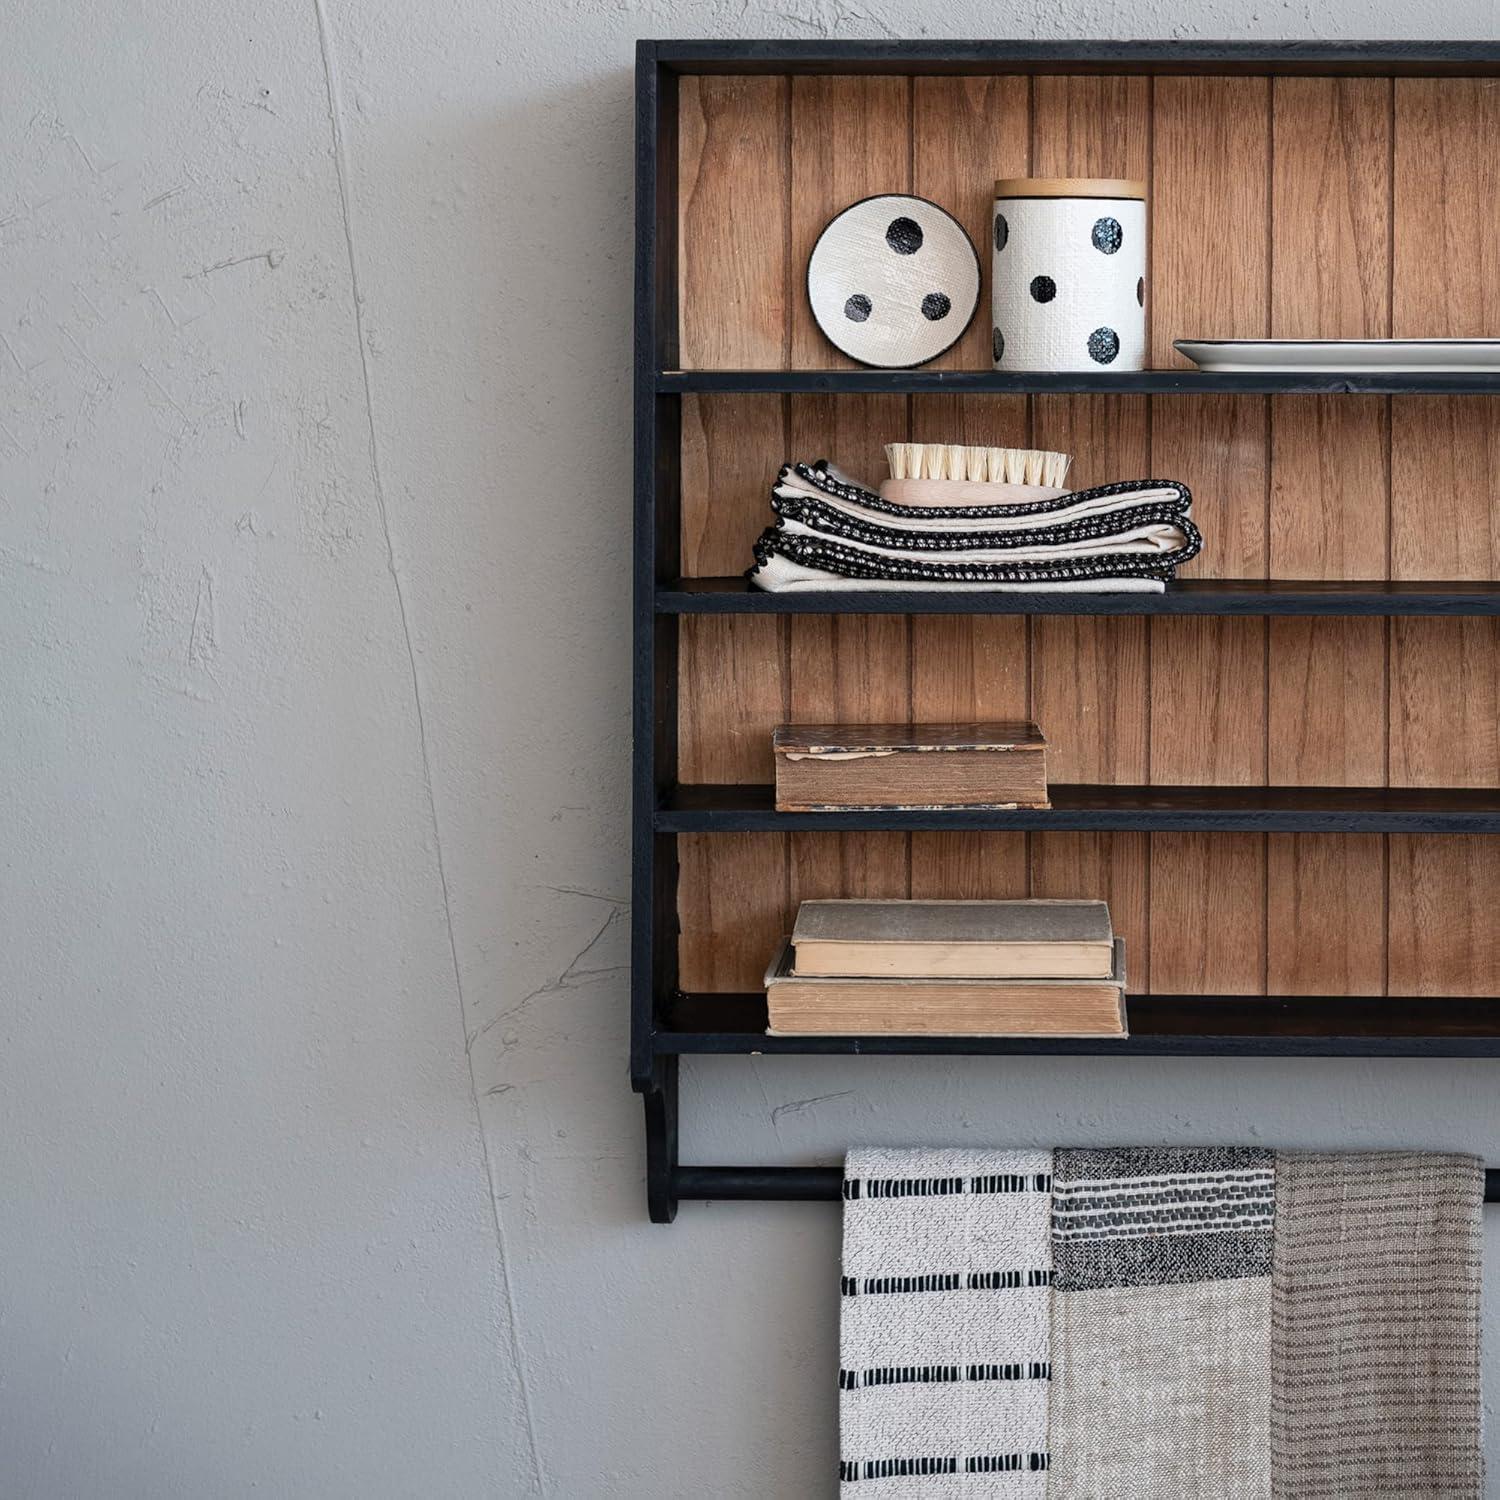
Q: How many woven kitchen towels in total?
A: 3